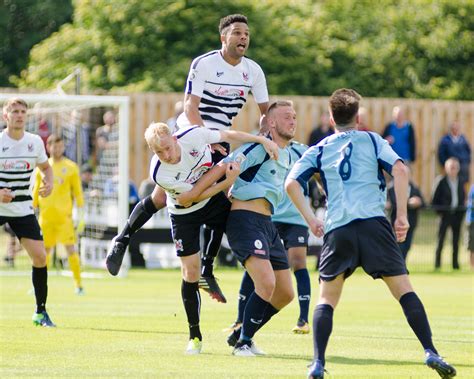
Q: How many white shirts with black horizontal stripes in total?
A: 3